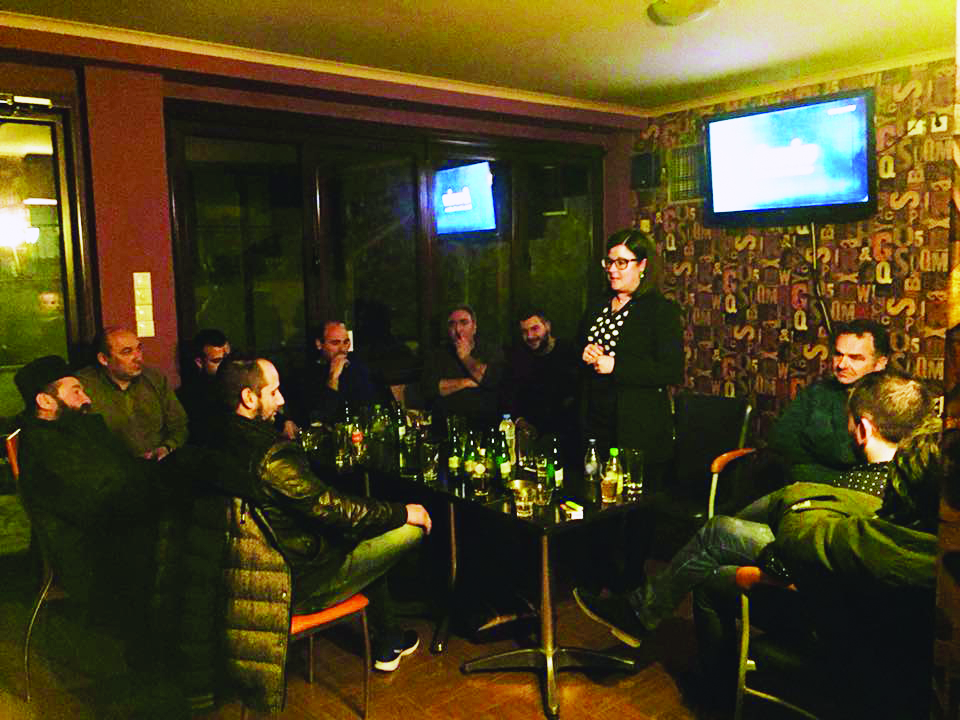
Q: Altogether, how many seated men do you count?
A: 9